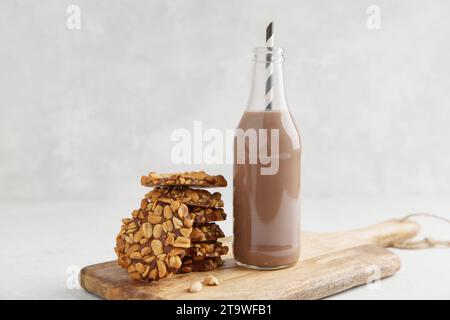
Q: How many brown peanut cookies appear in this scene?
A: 7